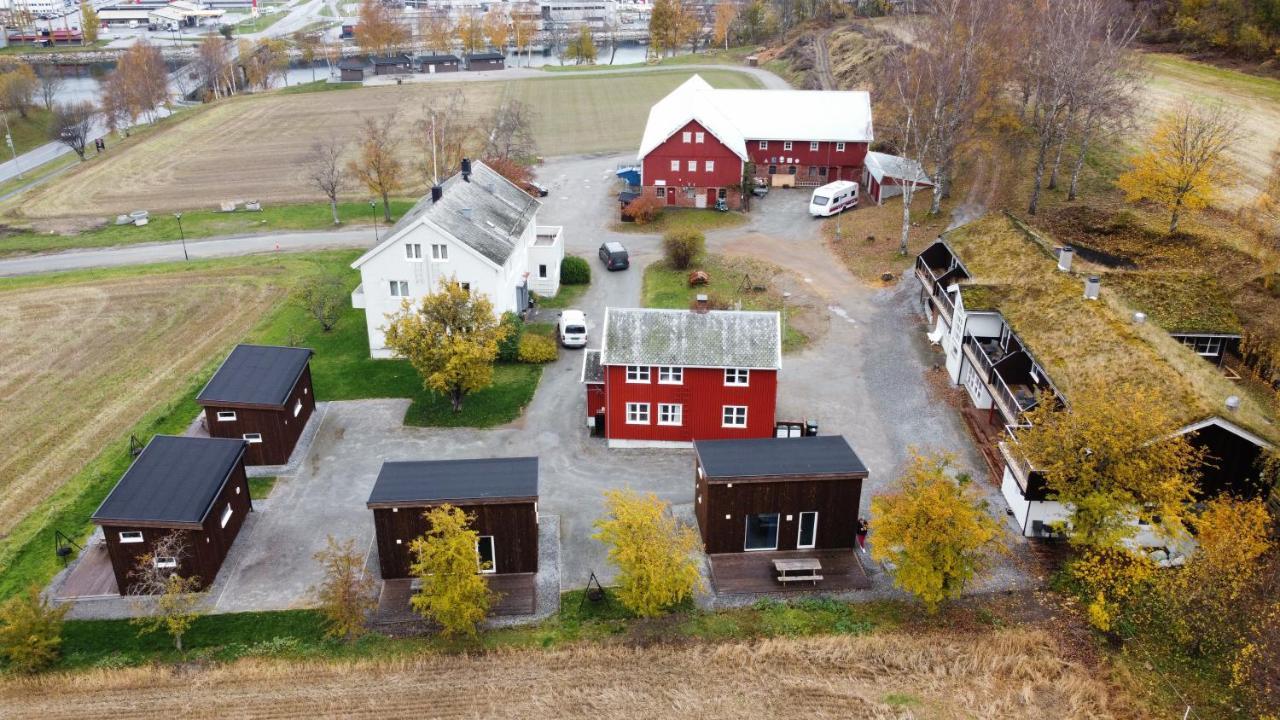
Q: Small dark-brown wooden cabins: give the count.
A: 4